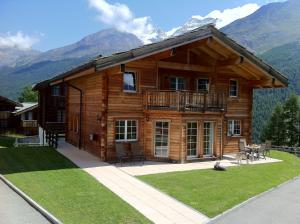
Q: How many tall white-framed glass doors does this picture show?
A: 3